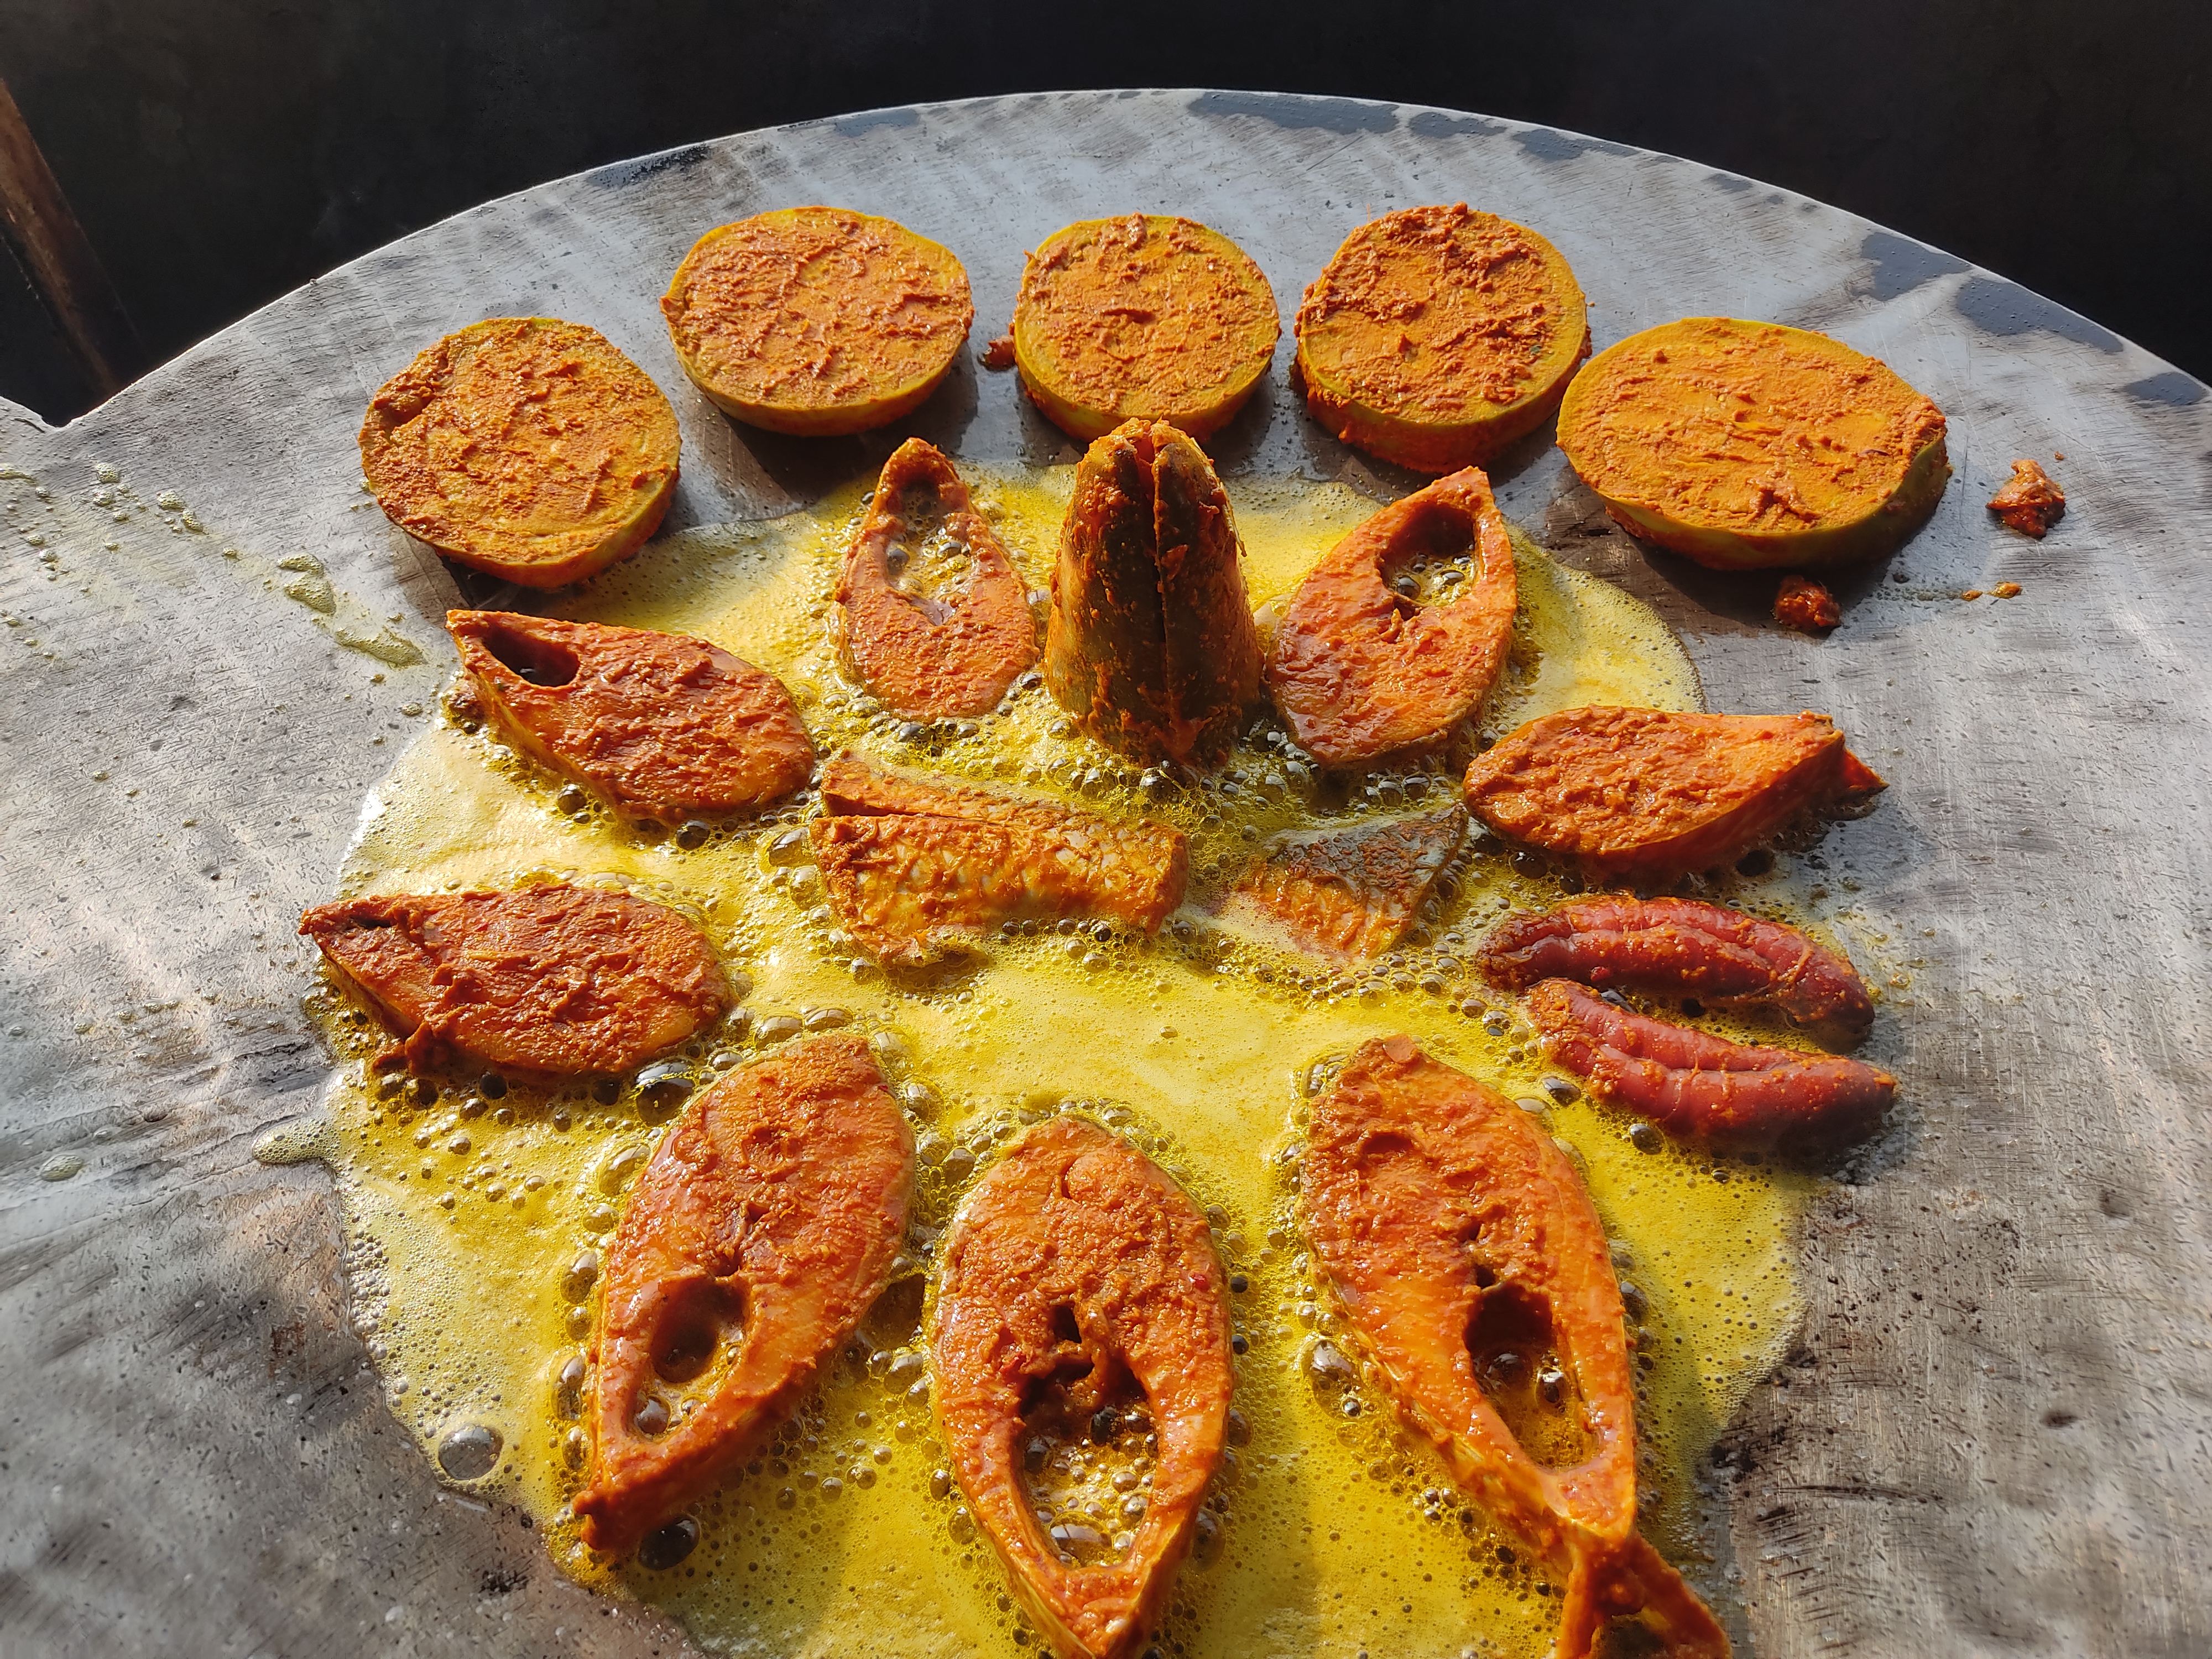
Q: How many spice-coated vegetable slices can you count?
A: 5